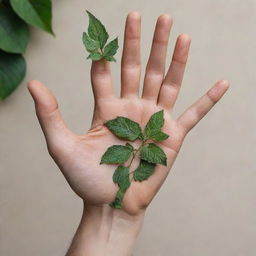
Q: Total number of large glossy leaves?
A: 3